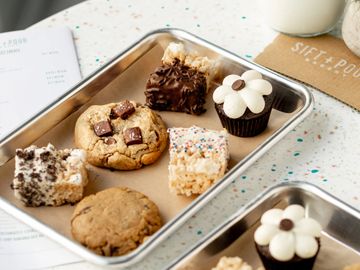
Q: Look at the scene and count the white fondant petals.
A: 12